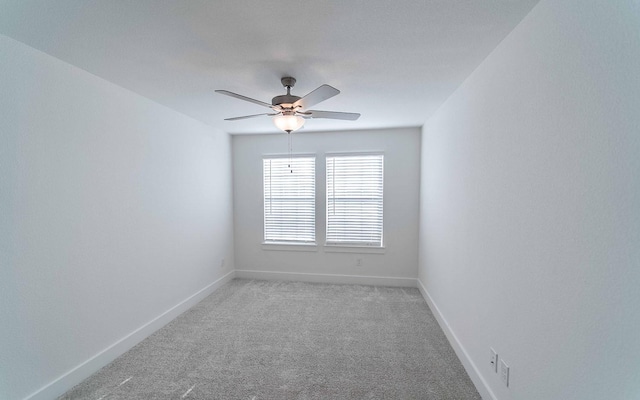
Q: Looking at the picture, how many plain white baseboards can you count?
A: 3